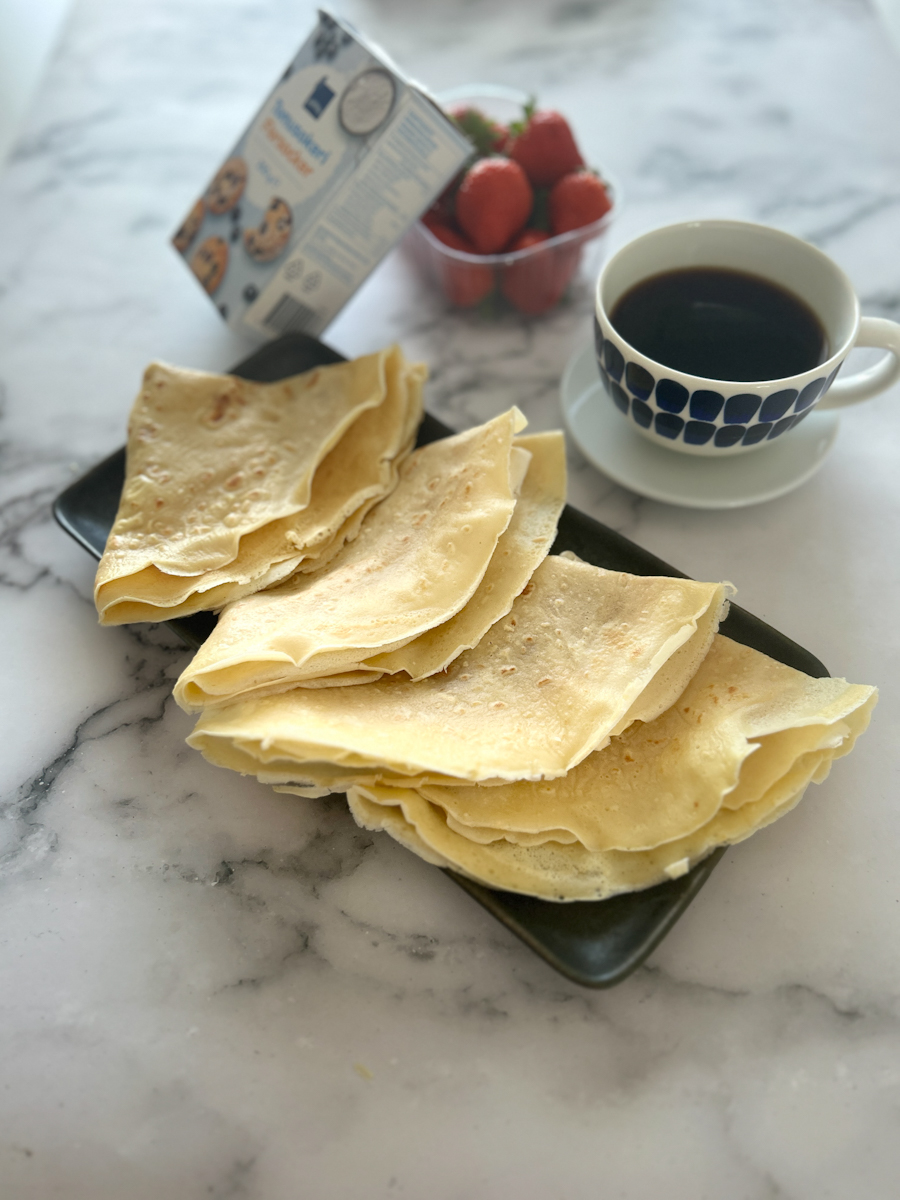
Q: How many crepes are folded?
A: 4